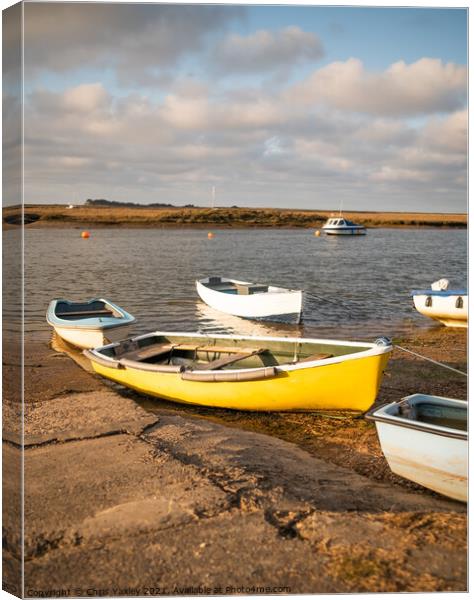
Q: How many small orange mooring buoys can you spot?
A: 3